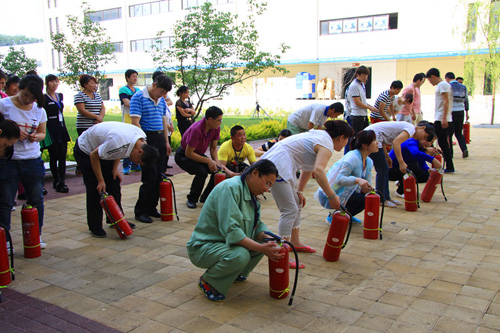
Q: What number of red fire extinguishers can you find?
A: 12